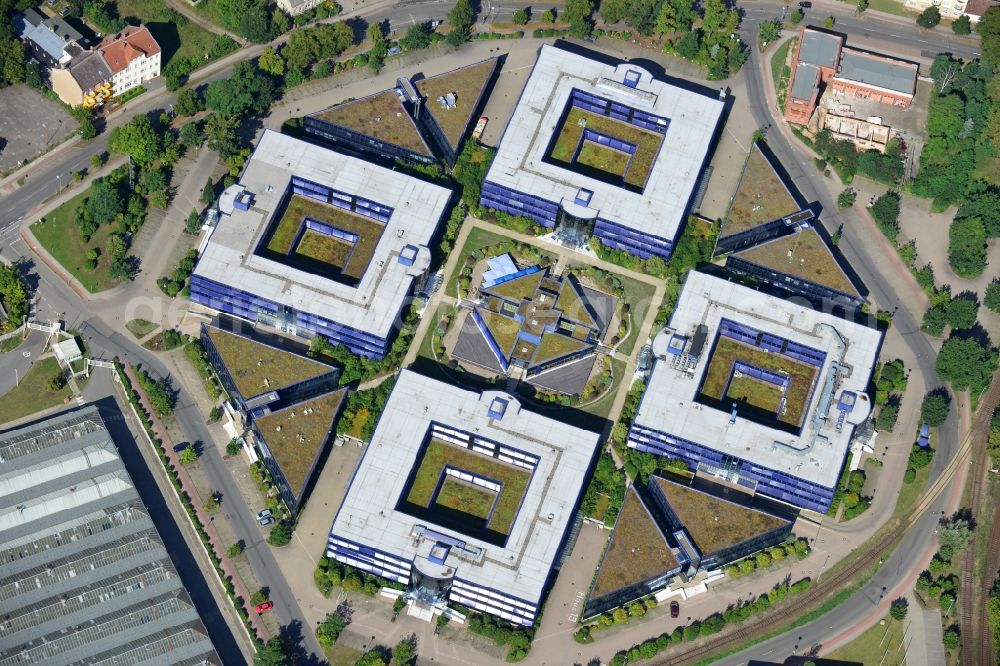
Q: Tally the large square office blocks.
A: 4